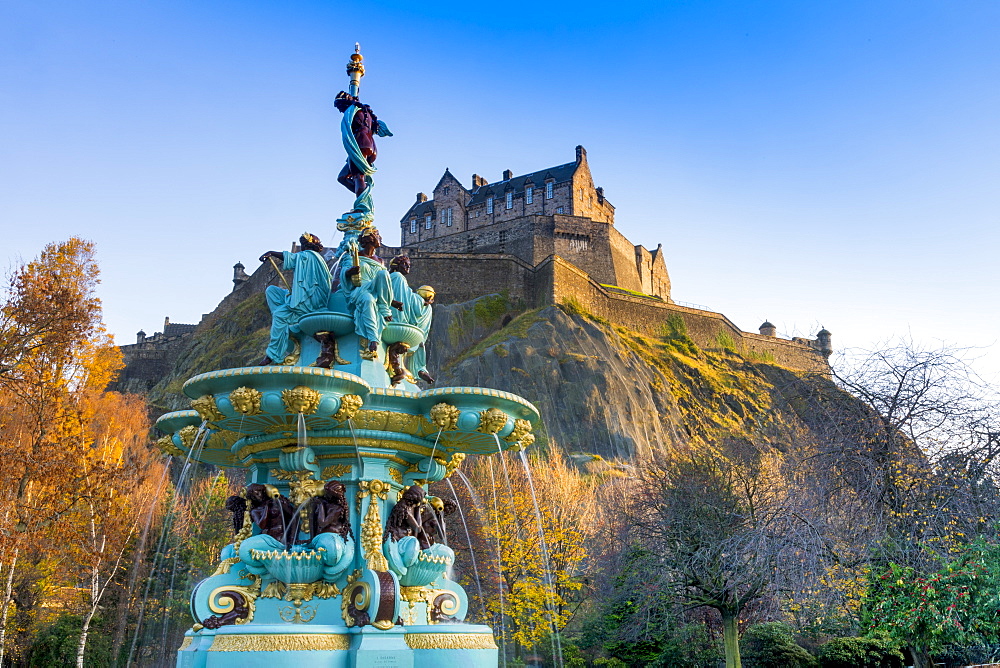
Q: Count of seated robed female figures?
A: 3